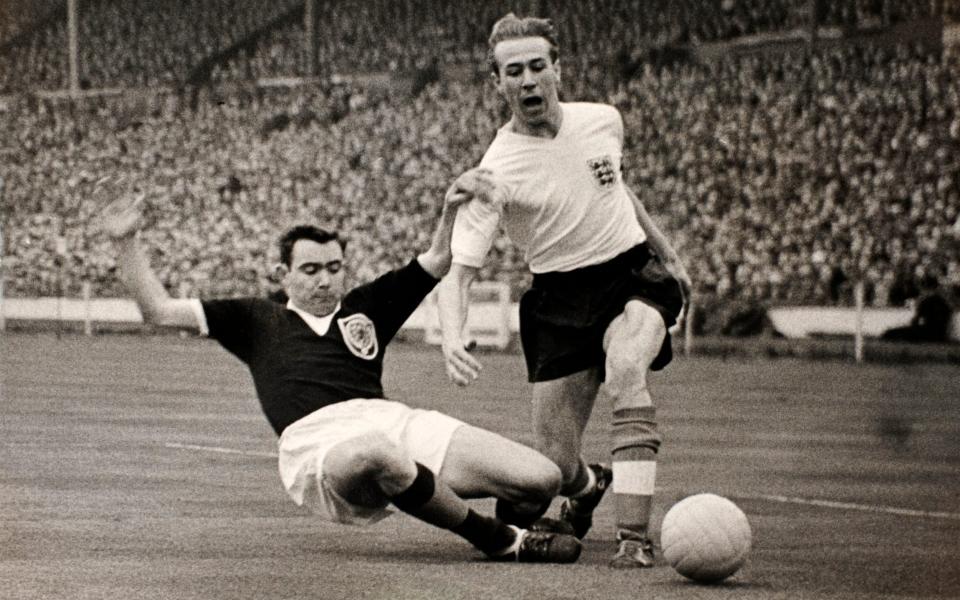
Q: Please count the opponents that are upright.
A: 1